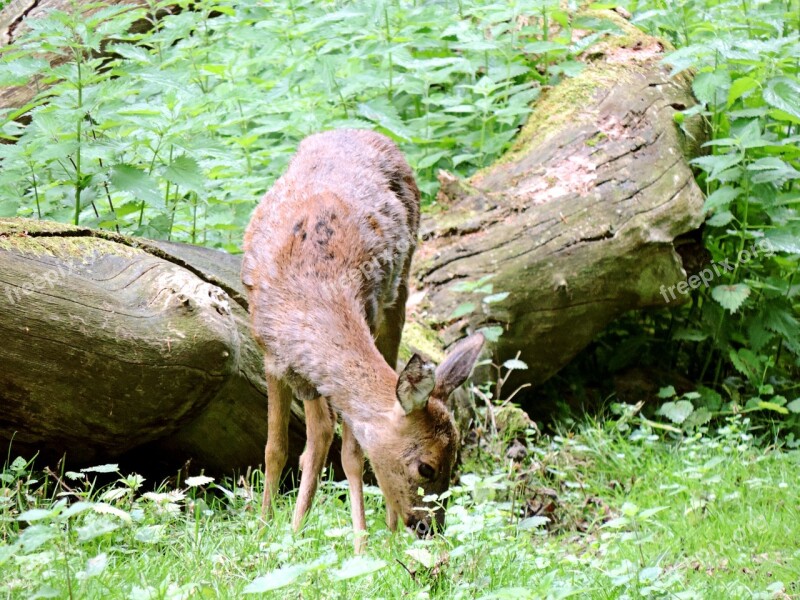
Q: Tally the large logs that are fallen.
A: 2